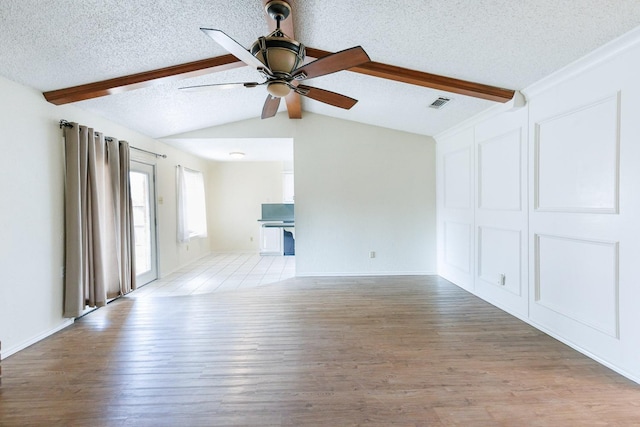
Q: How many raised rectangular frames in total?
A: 6